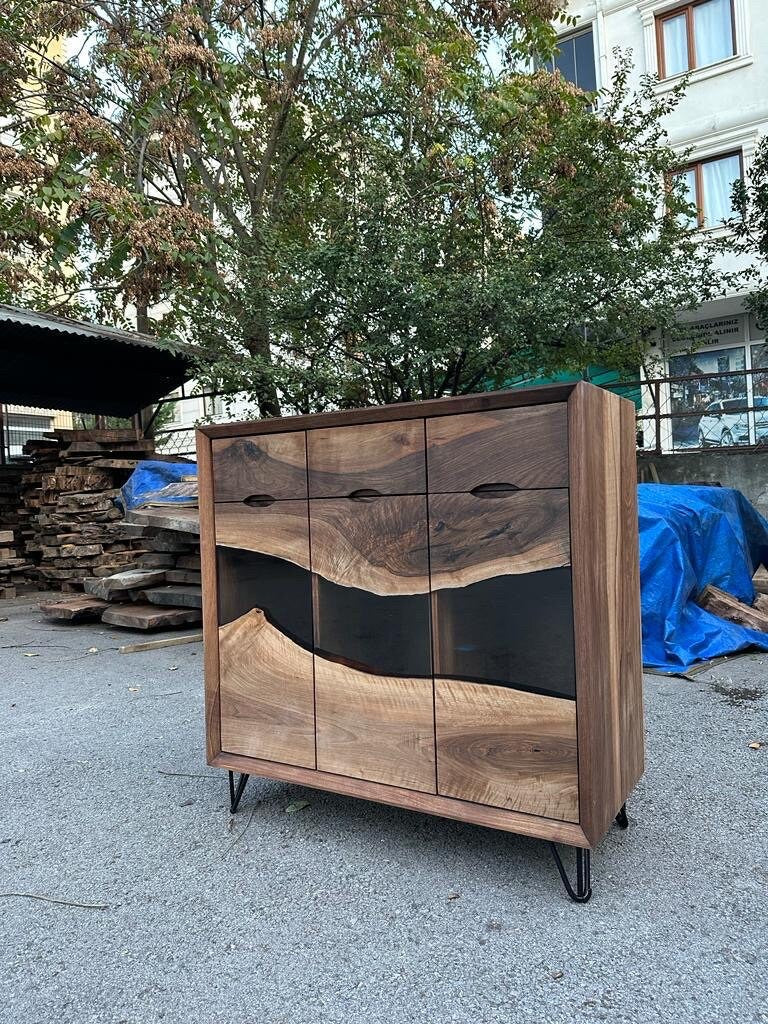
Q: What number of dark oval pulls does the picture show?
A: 3